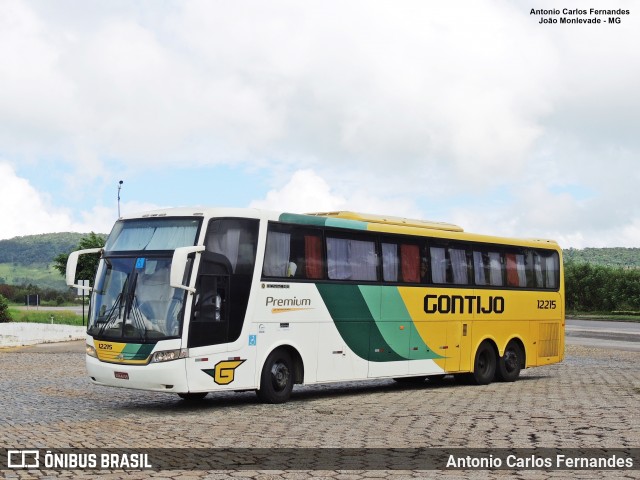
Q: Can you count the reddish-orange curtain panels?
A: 3